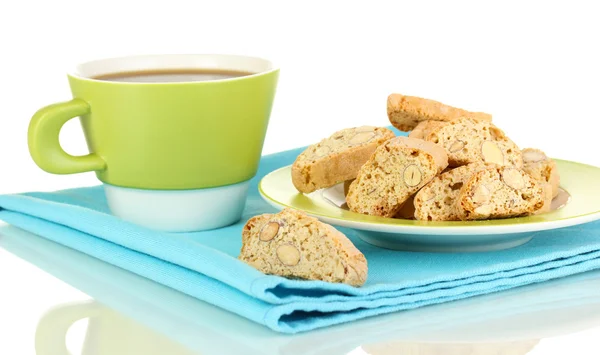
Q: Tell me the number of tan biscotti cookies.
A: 8